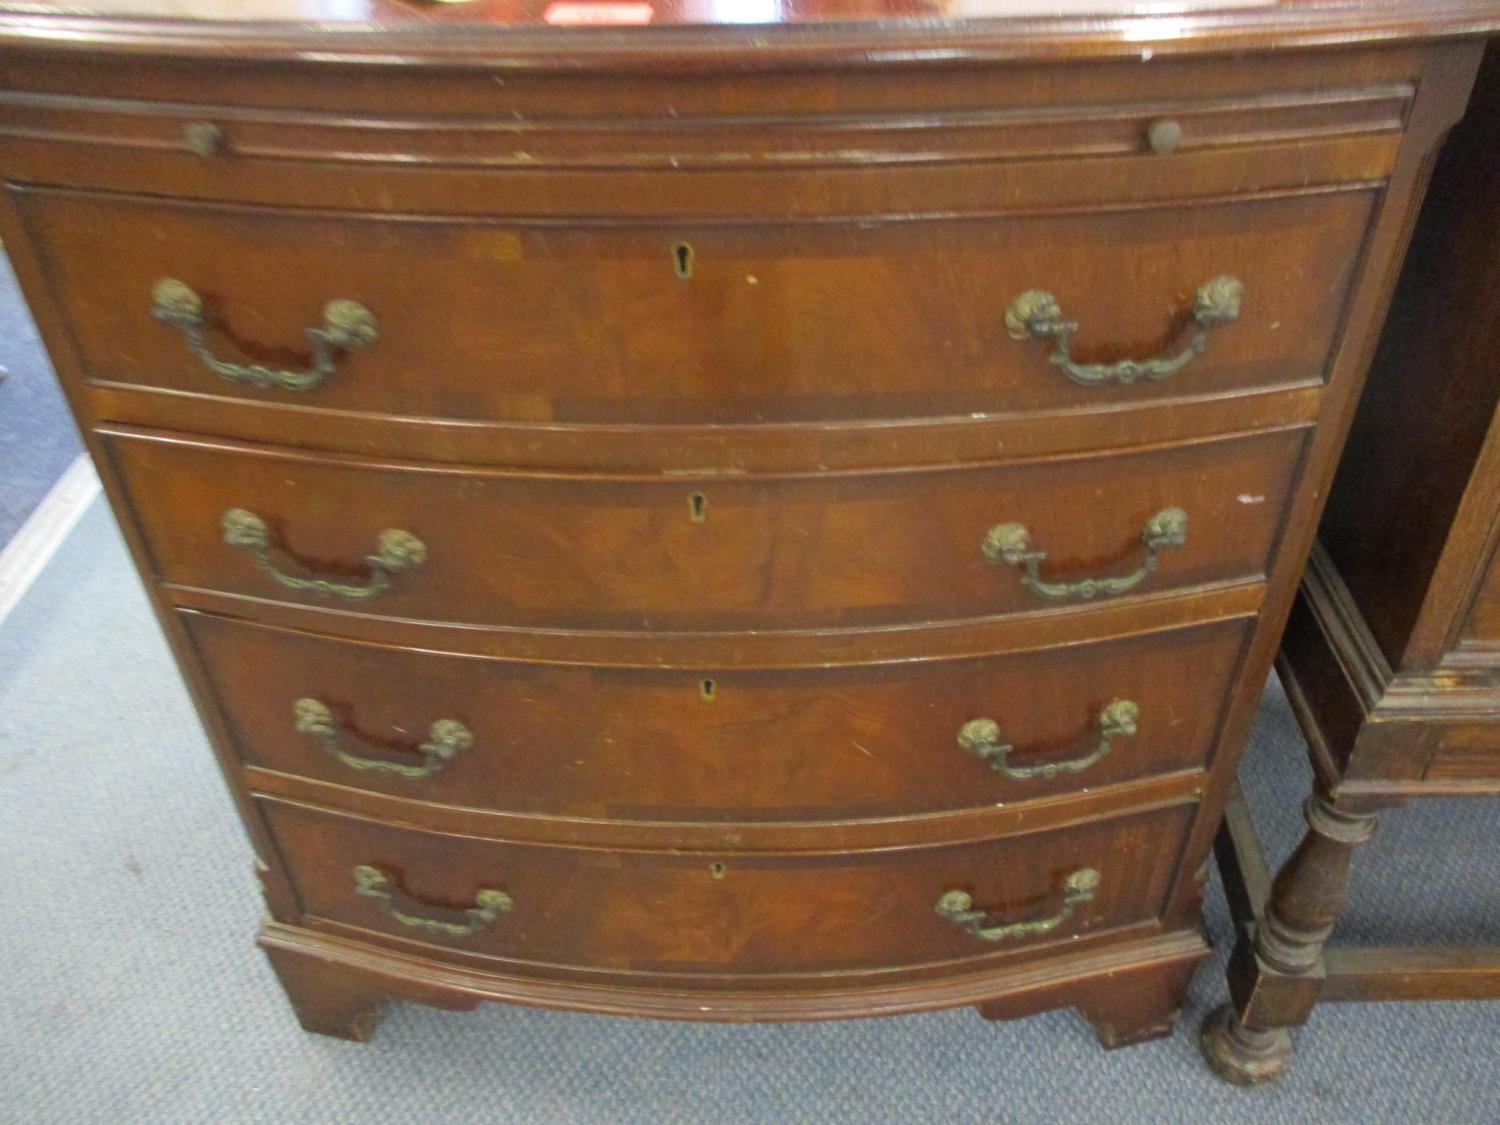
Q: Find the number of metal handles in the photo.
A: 8